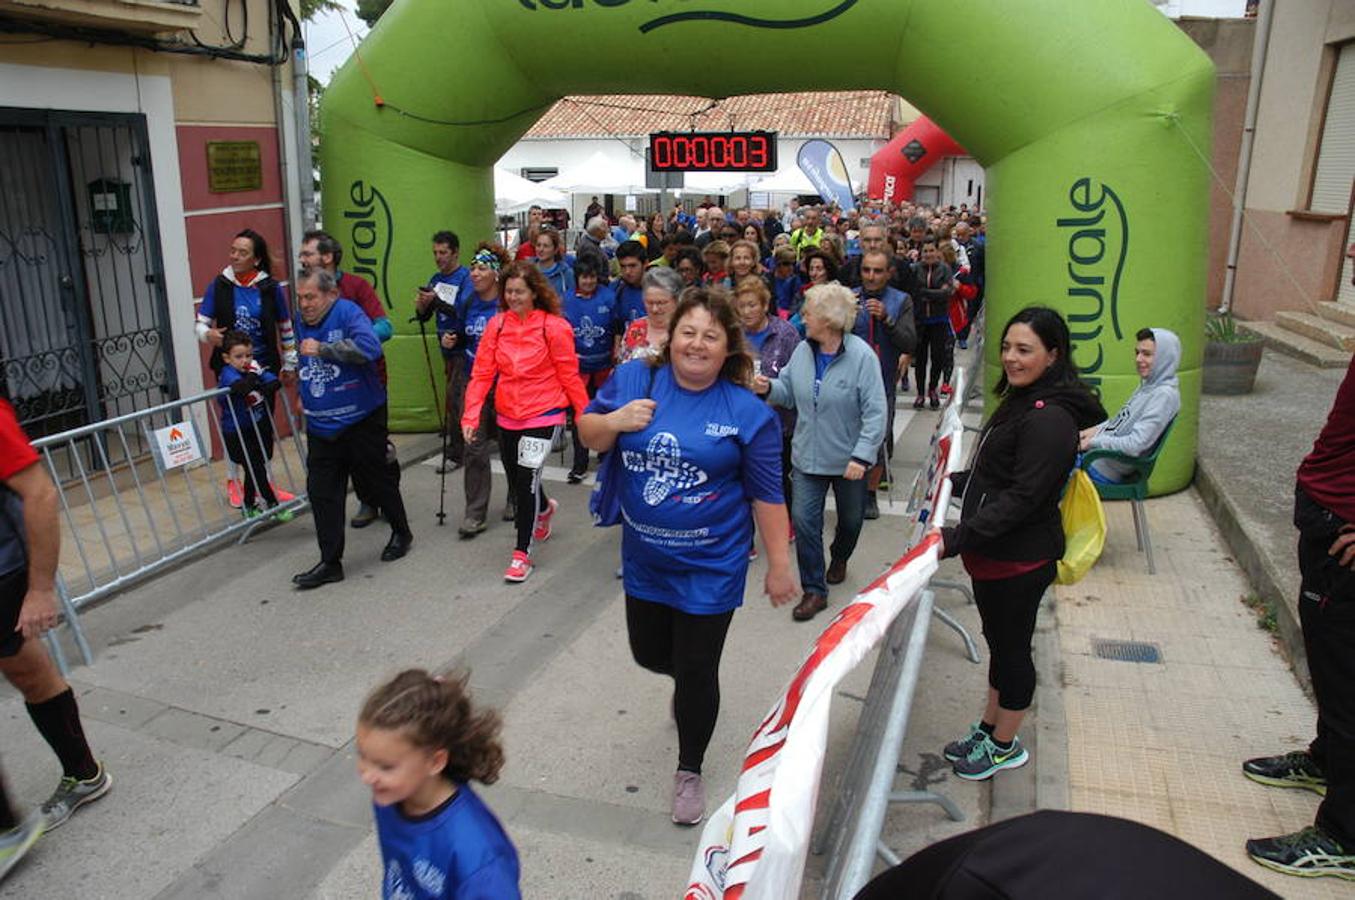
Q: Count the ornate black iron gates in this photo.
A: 2